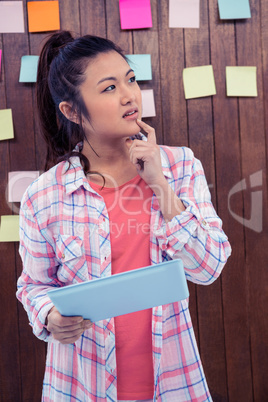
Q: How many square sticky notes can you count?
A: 14